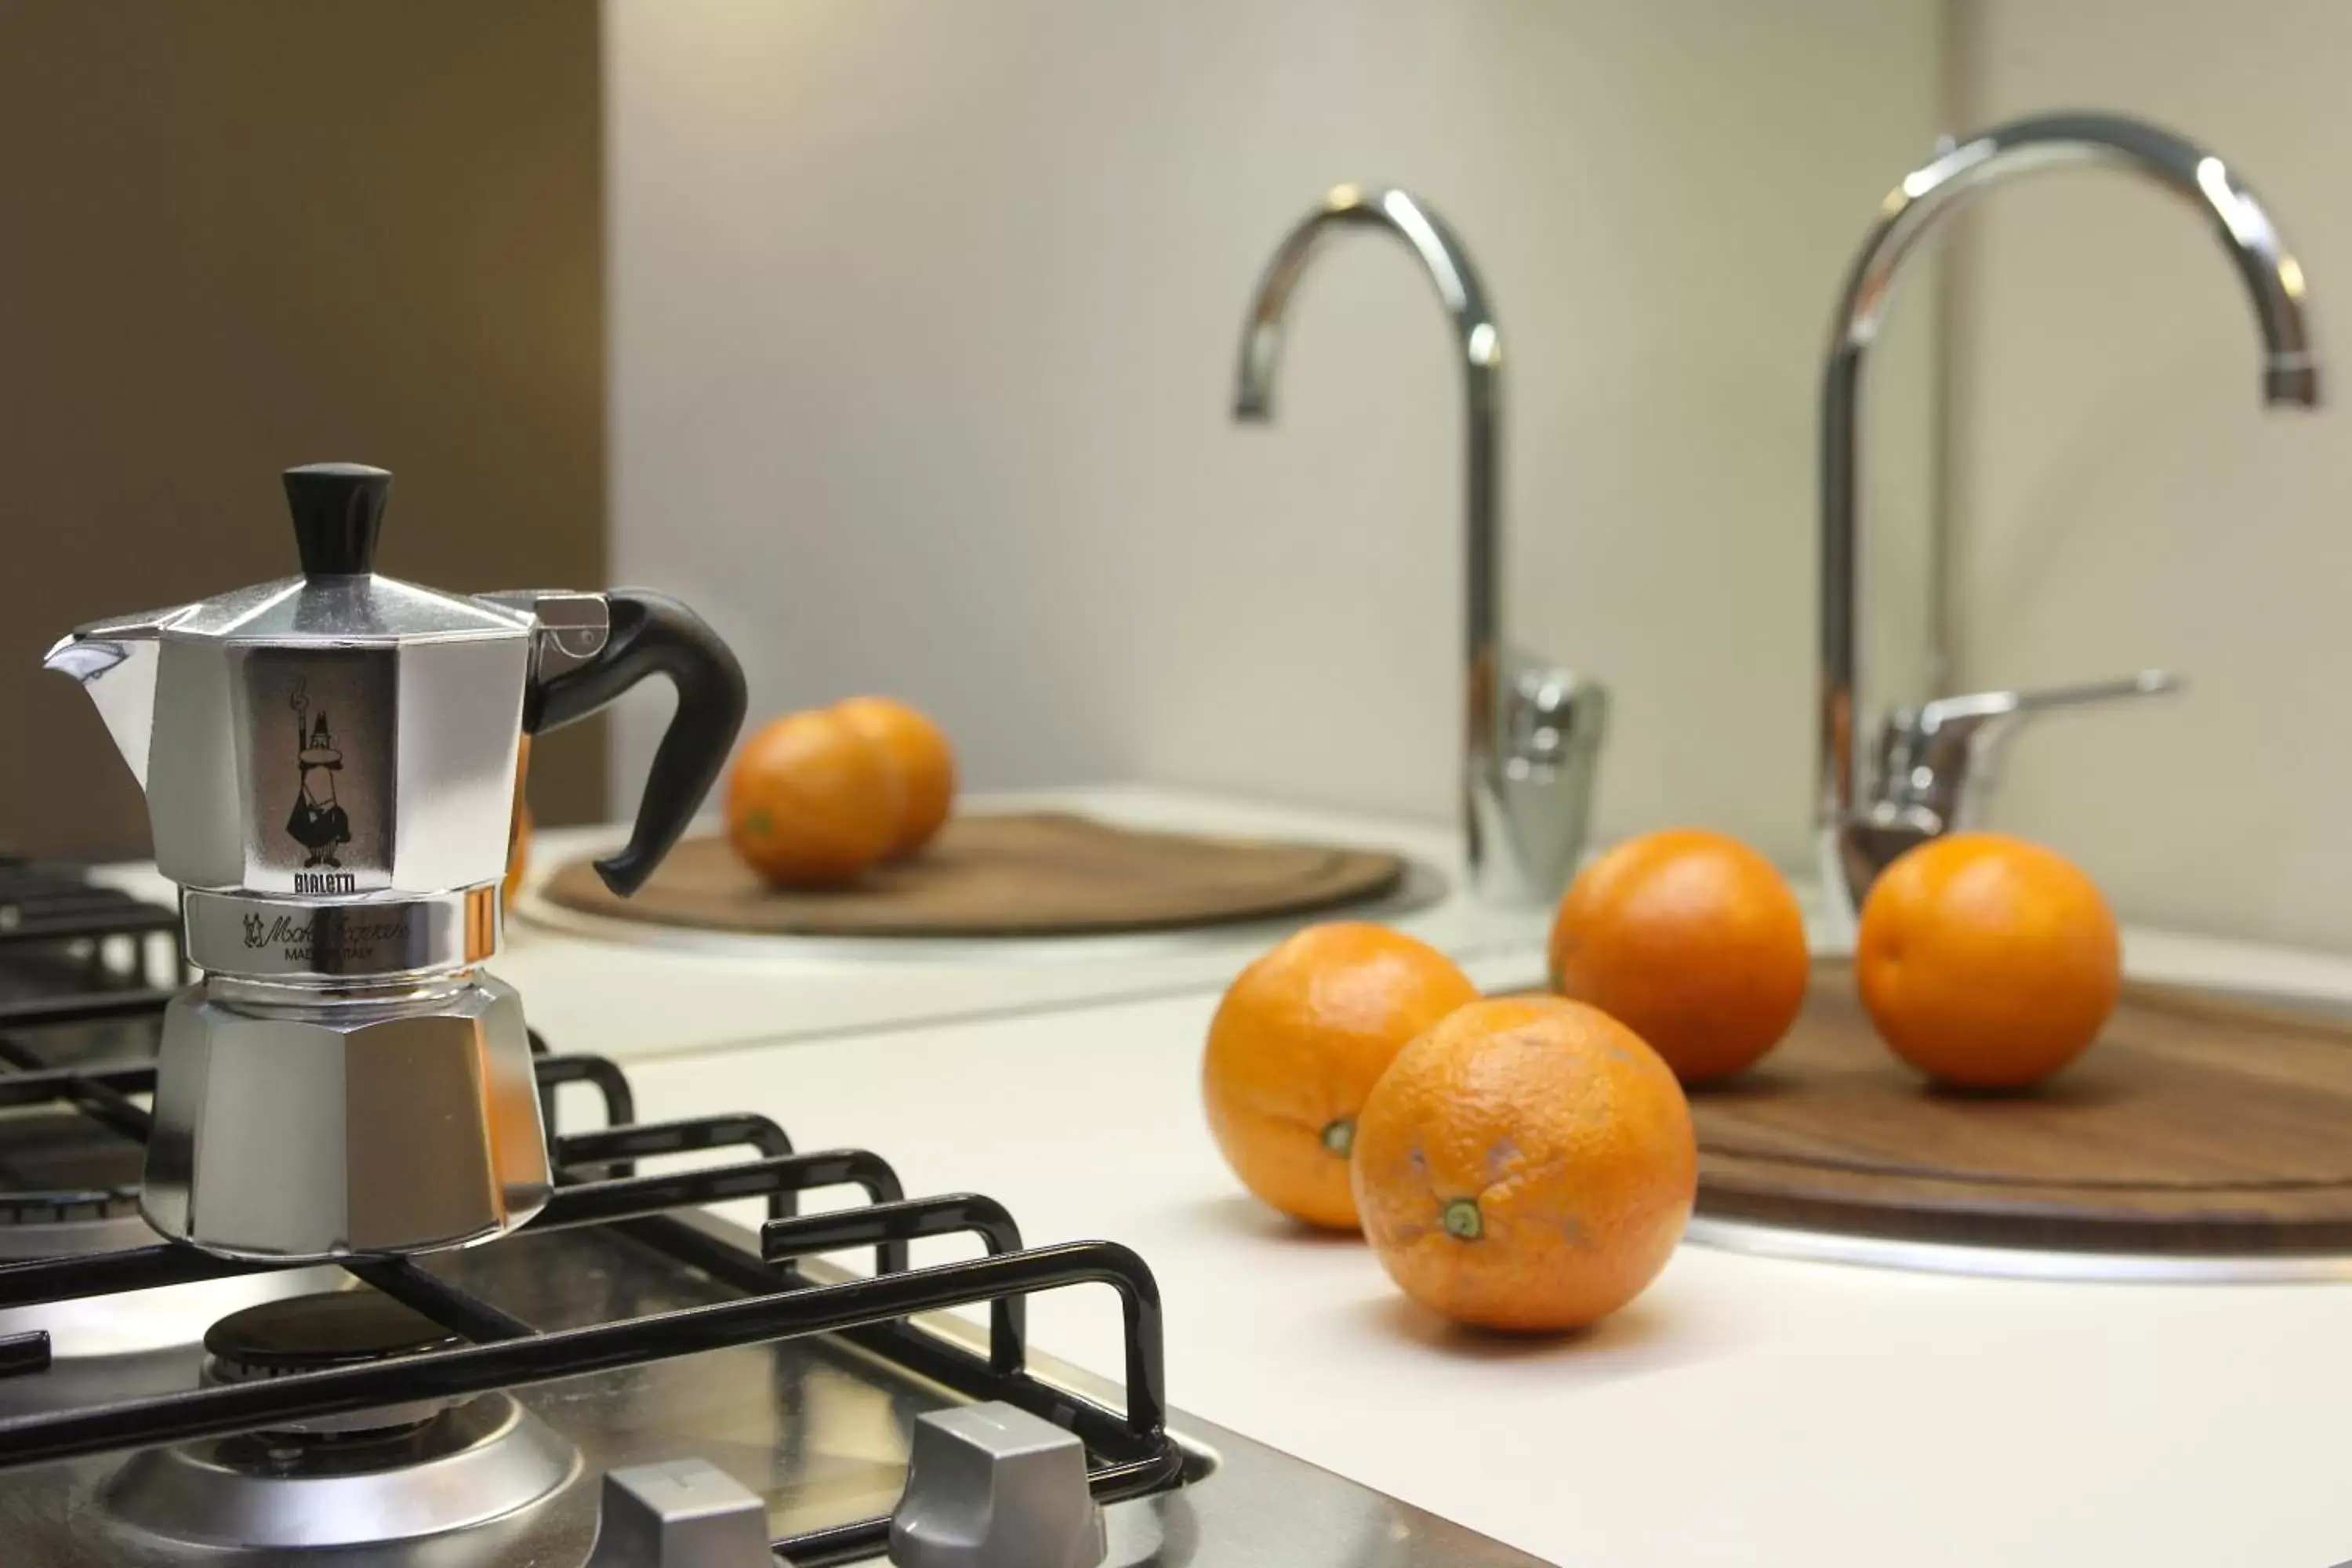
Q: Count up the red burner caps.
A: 0